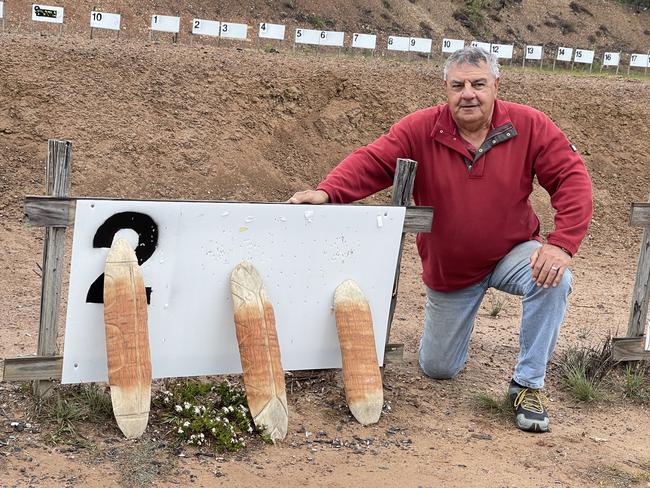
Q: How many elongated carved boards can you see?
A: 3